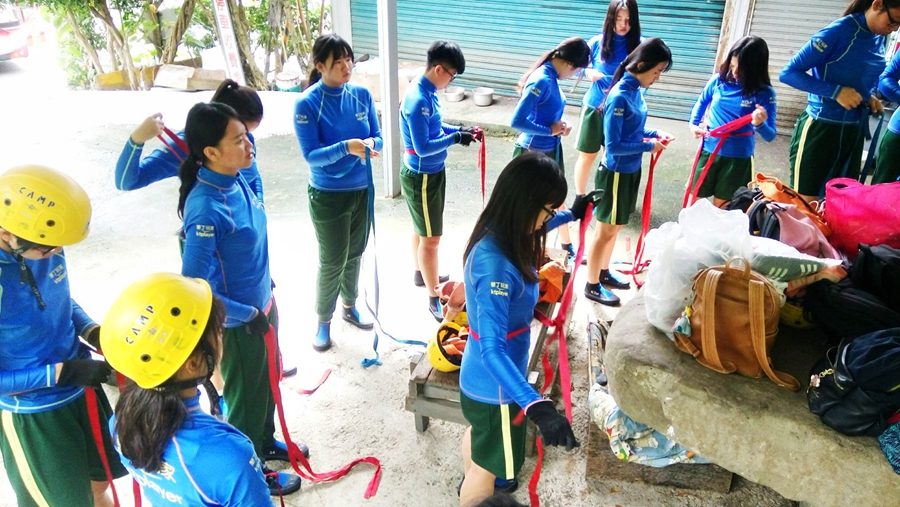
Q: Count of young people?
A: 13